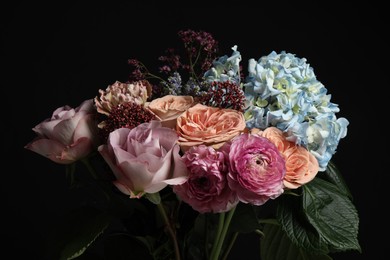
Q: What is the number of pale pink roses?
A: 2